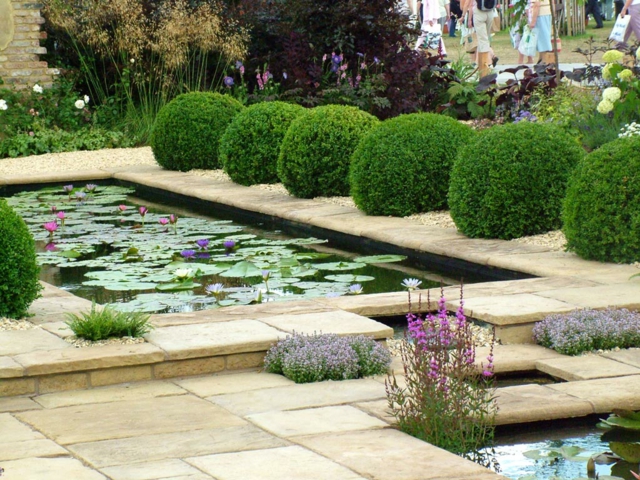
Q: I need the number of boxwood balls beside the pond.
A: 7